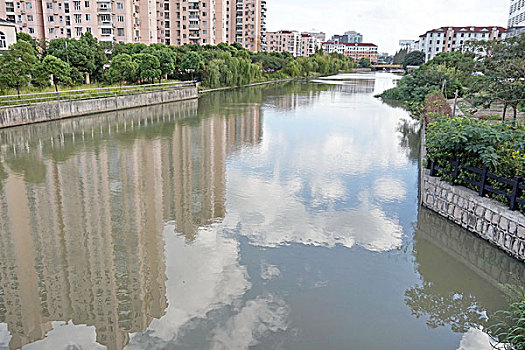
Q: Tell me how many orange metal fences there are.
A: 0